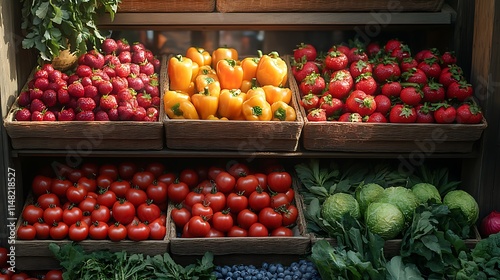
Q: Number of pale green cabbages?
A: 6